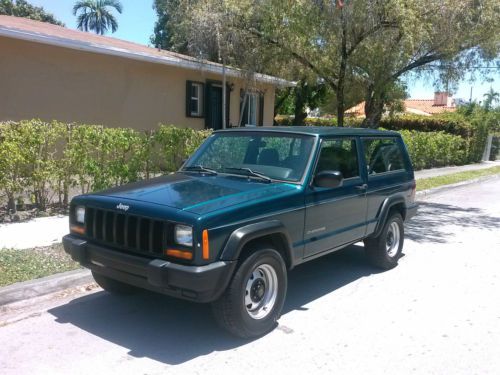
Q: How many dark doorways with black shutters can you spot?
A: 1